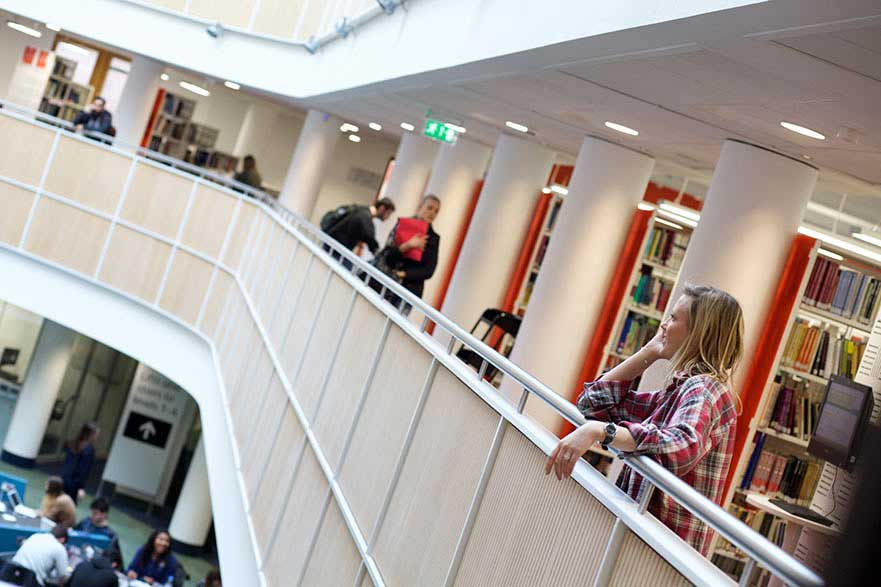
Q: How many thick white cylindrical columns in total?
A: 9